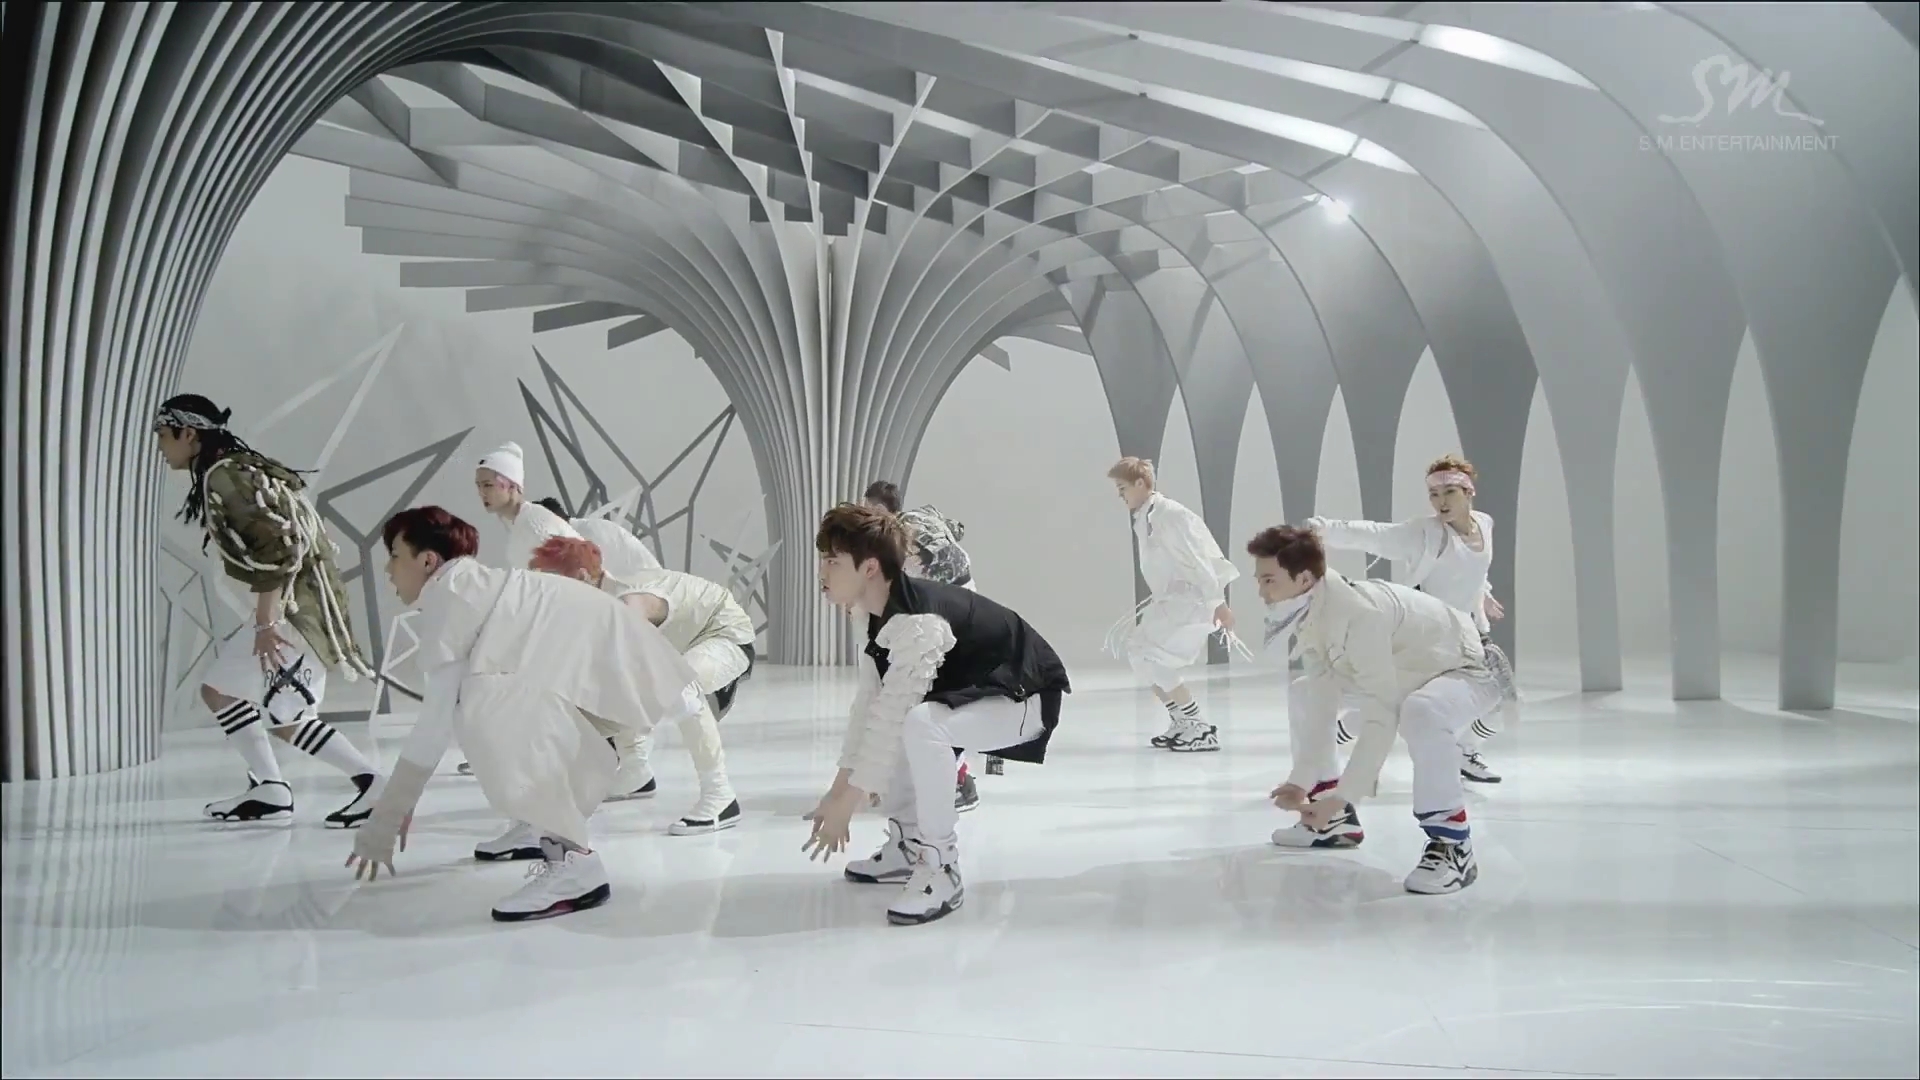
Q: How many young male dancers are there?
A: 10